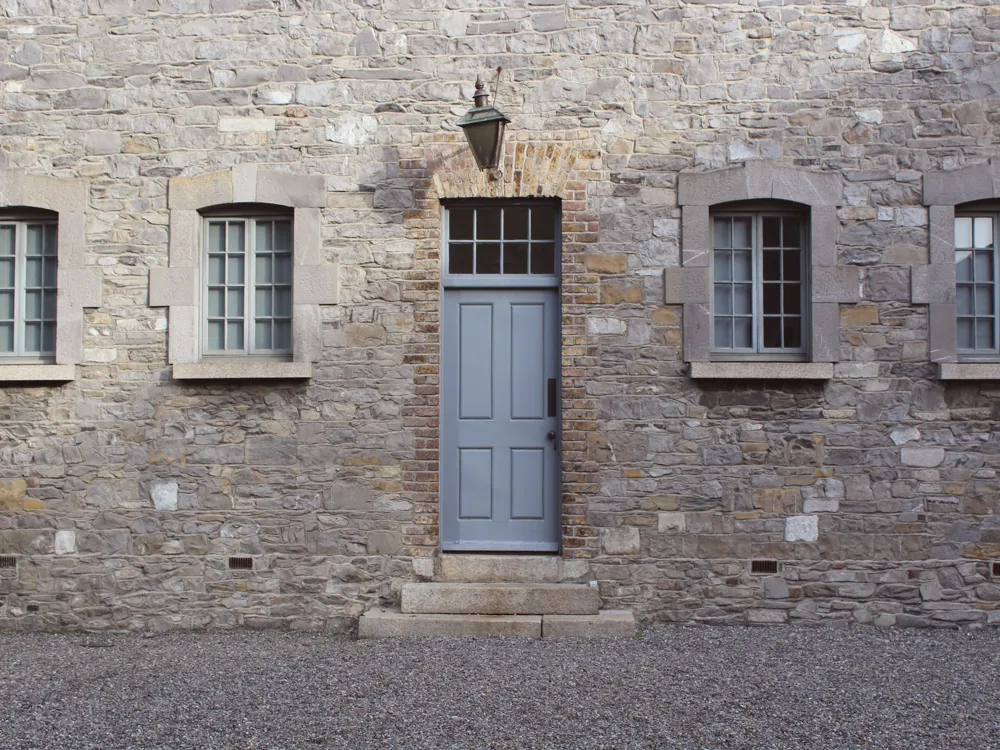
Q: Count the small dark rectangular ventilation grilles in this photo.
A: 4